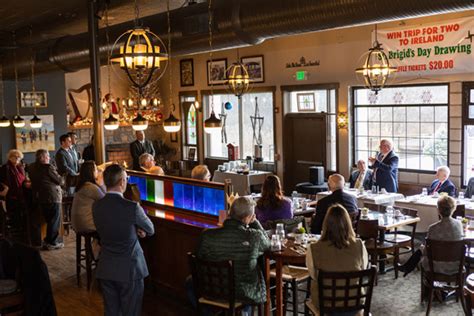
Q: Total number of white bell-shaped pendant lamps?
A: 7